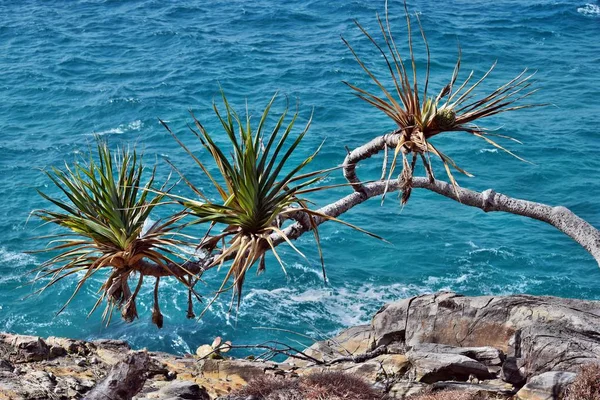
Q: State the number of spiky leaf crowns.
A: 3